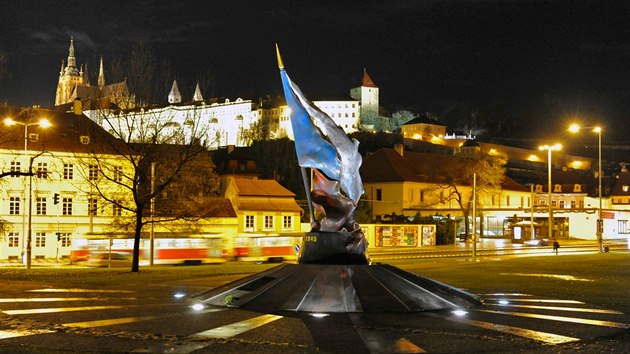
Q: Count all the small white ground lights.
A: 5